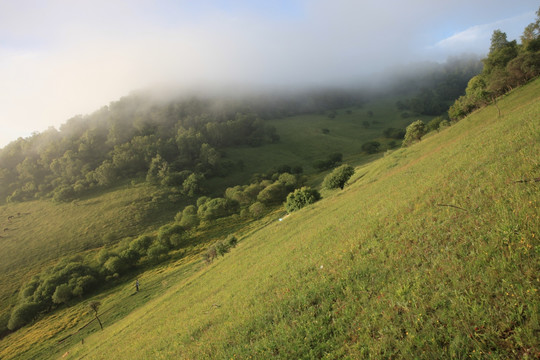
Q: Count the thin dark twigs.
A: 2